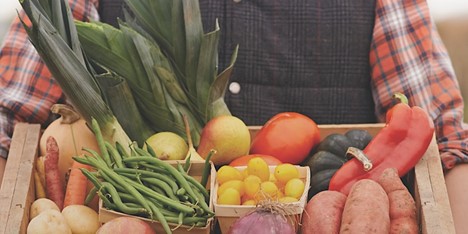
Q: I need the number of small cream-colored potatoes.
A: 3